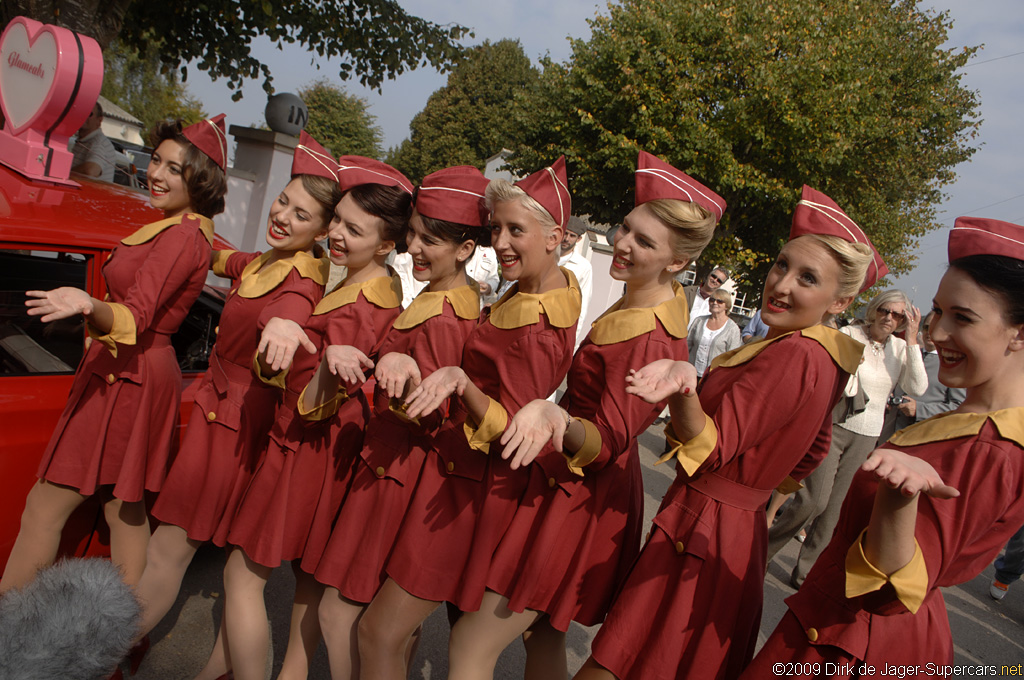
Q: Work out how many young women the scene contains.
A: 8